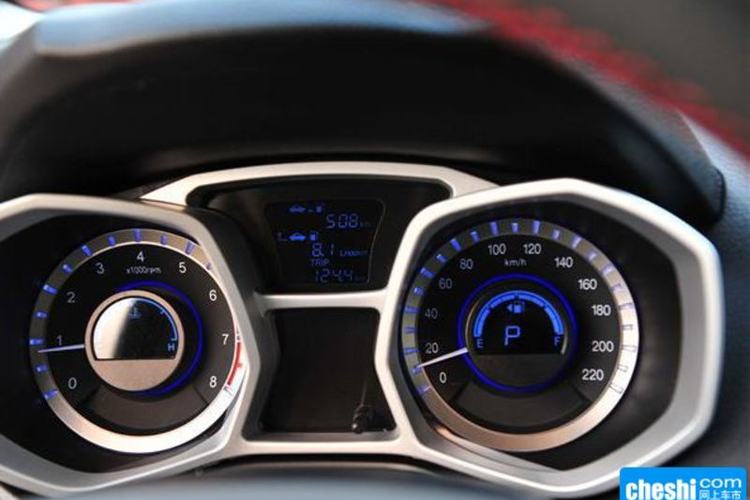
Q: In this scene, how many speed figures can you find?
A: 12